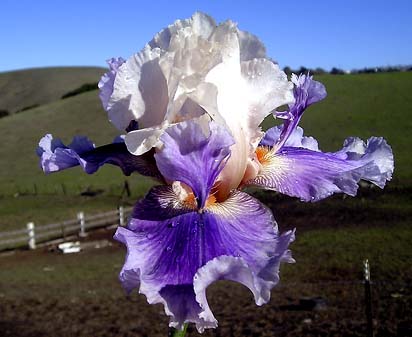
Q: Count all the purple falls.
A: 3